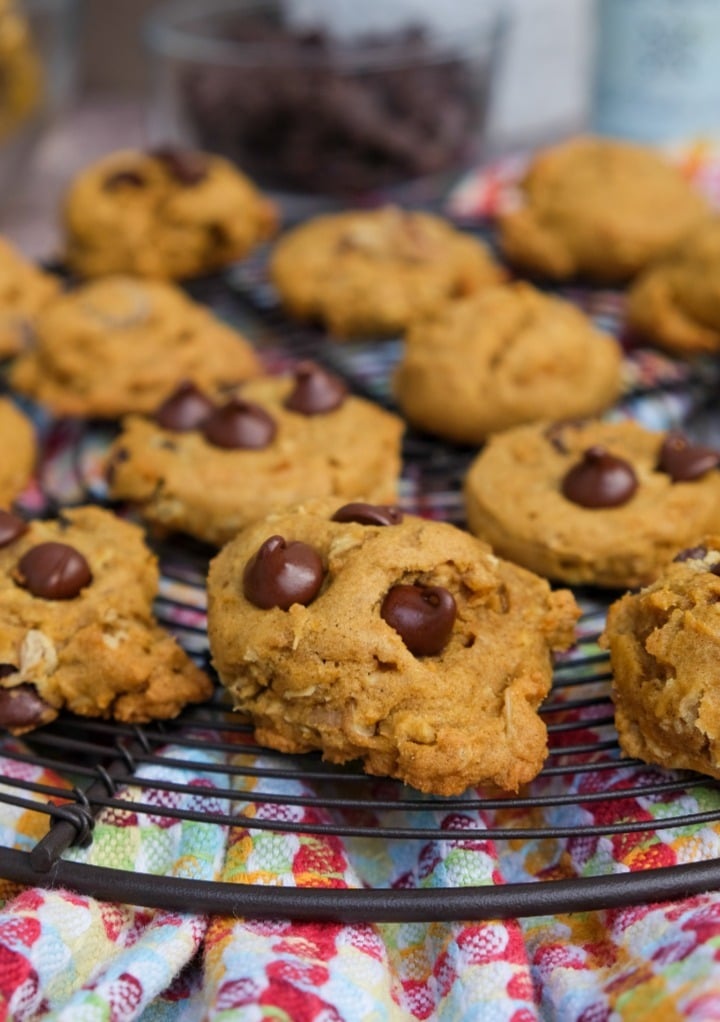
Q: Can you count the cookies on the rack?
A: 13